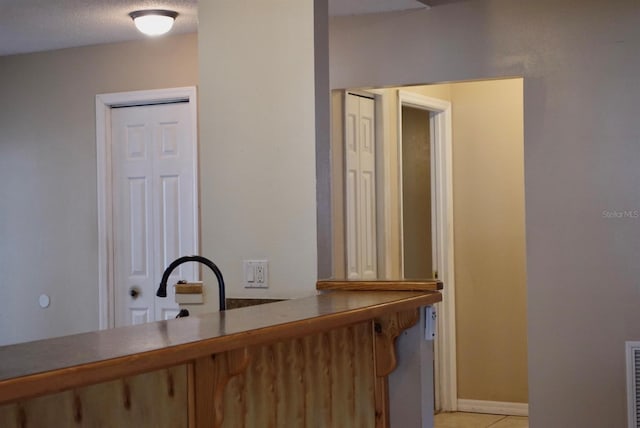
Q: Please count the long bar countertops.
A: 1